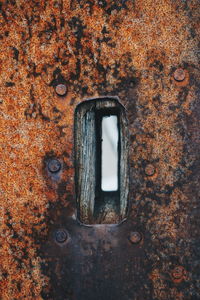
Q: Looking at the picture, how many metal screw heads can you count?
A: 7